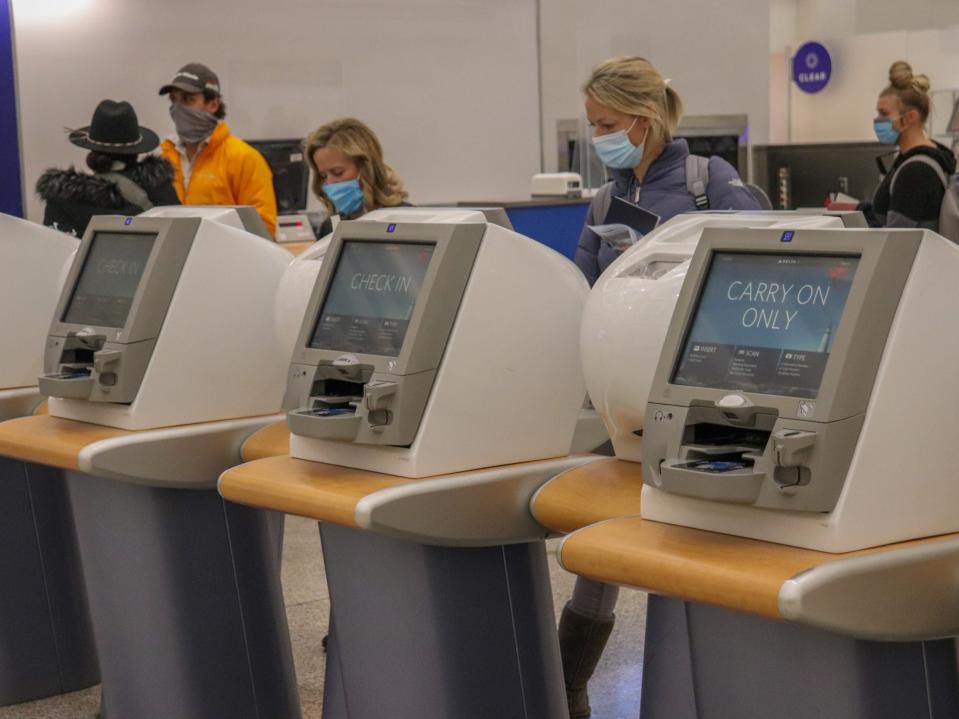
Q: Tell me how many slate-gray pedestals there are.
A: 4